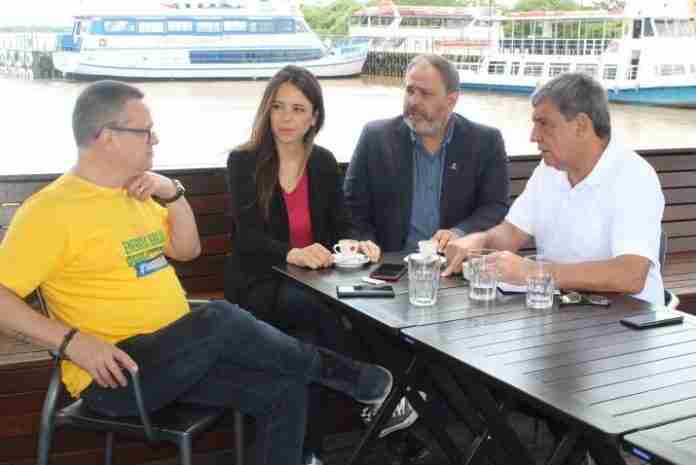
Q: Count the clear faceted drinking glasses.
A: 3